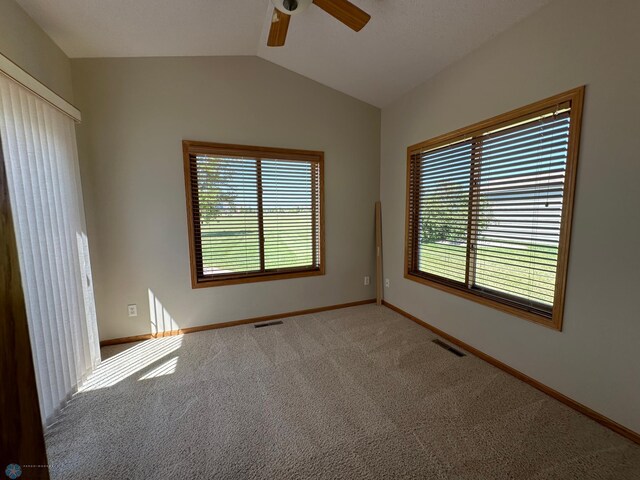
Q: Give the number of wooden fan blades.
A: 2